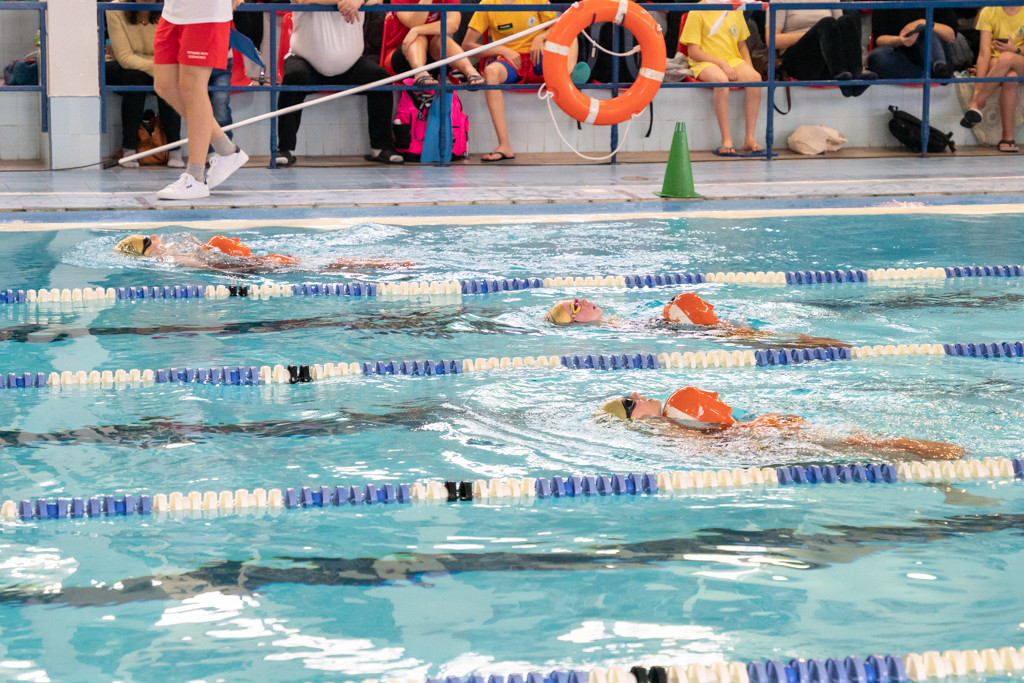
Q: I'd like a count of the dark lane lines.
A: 3